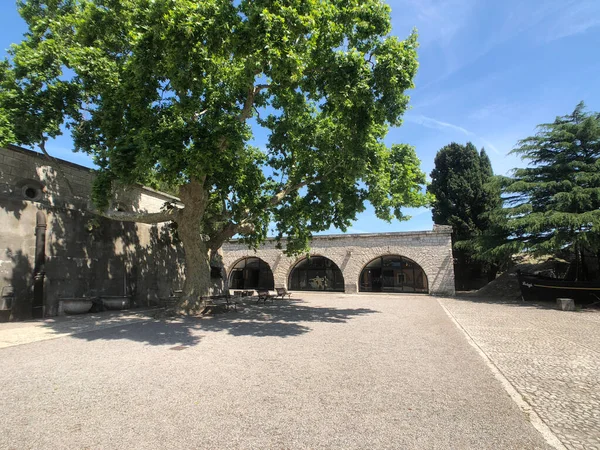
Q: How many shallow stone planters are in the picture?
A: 2